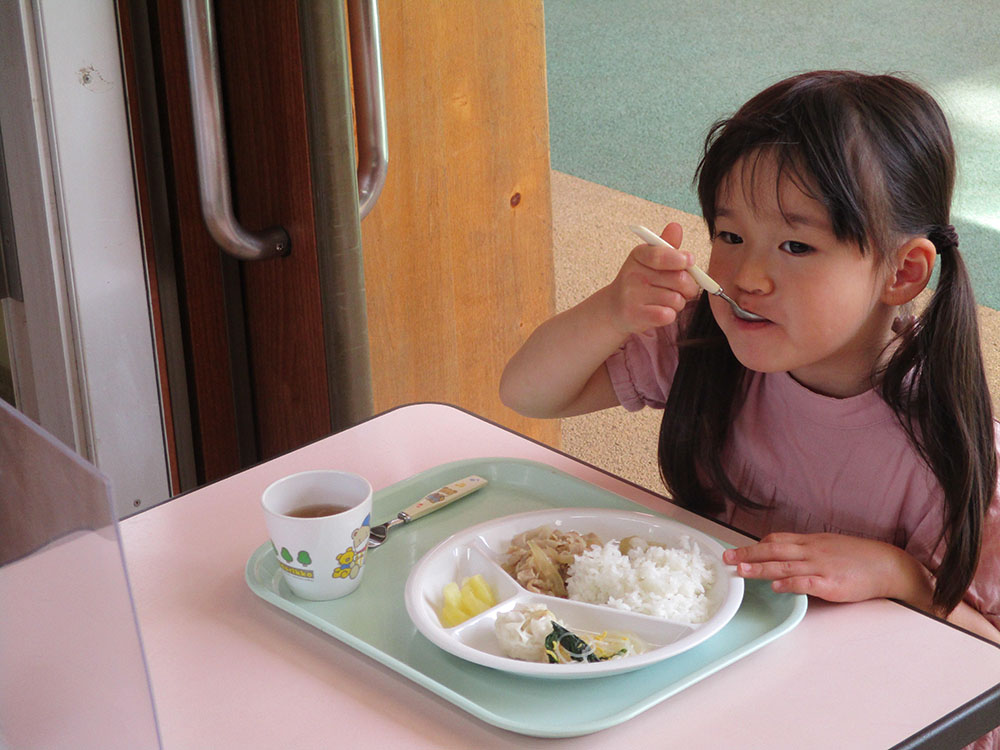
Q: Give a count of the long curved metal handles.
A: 2